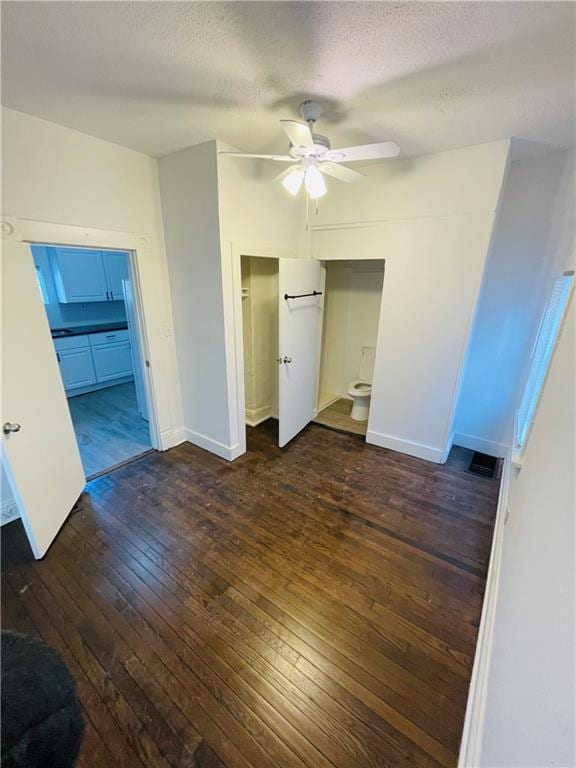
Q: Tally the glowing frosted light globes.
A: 2